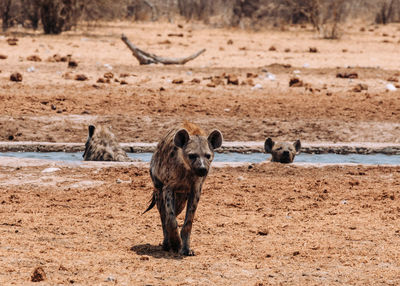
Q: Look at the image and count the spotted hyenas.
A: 3